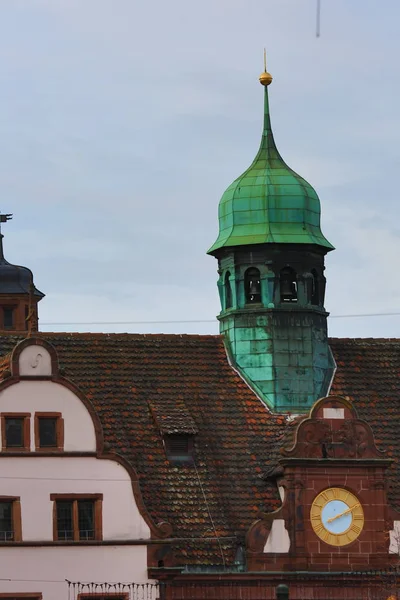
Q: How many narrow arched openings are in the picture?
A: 4